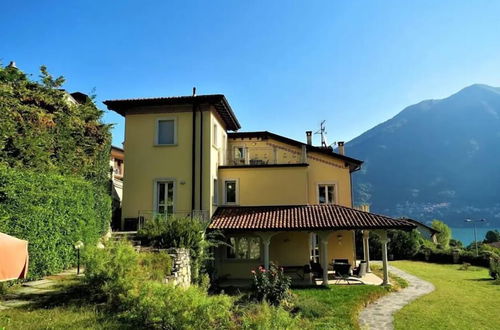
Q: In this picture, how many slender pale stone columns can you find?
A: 4